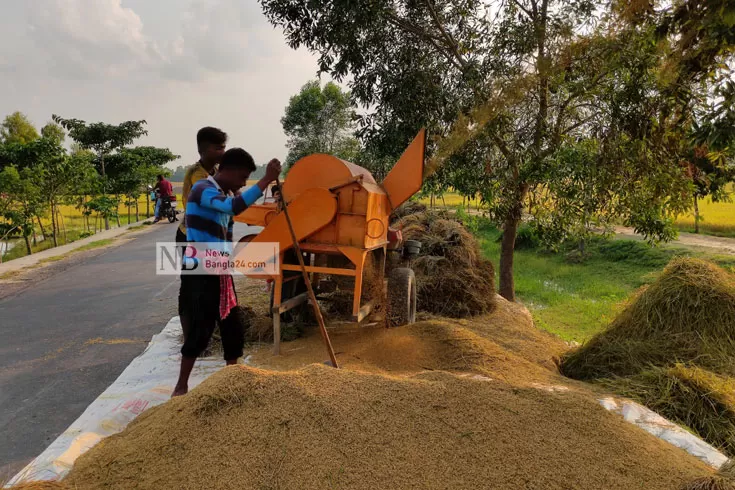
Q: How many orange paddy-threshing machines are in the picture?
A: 1